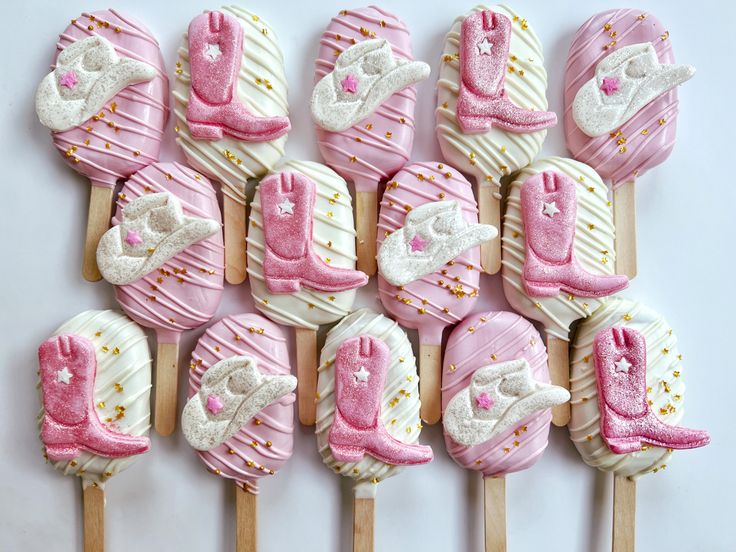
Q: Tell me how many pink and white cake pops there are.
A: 14